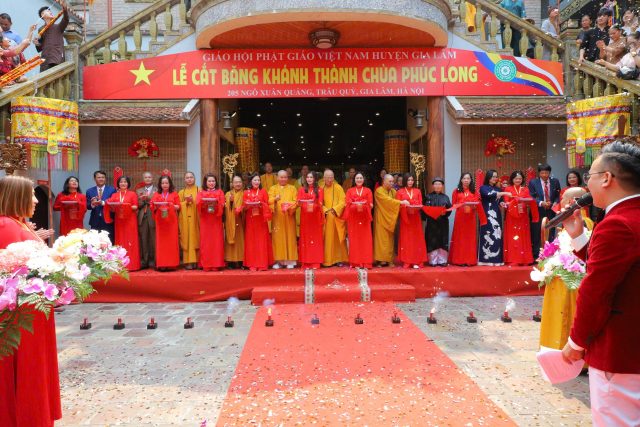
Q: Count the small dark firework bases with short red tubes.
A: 13